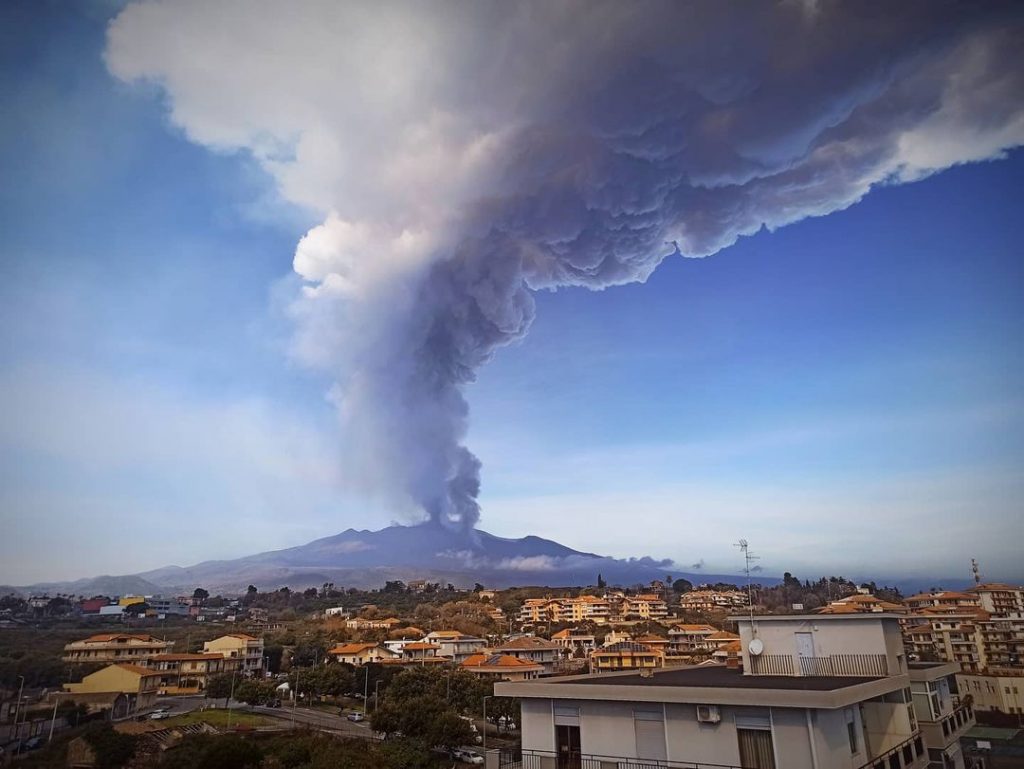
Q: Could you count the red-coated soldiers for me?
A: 0